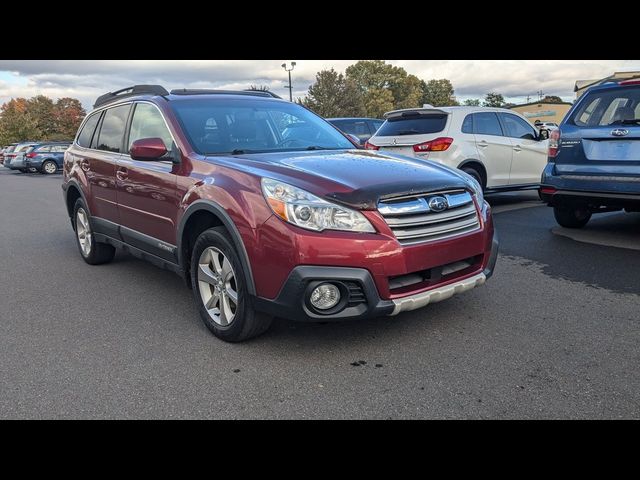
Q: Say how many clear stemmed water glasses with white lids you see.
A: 0